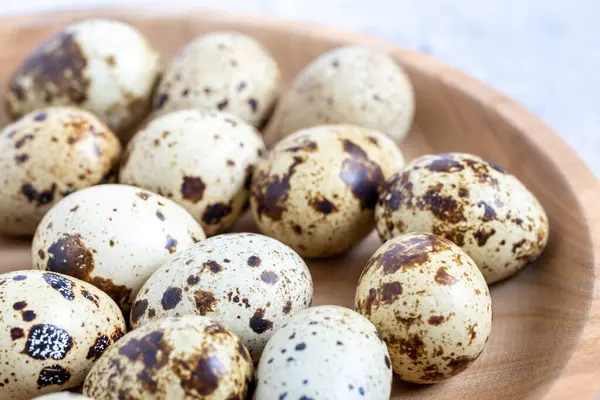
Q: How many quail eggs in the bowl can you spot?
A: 14